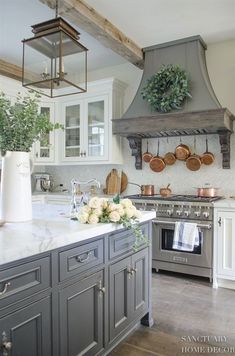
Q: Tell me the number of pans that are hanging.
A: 6